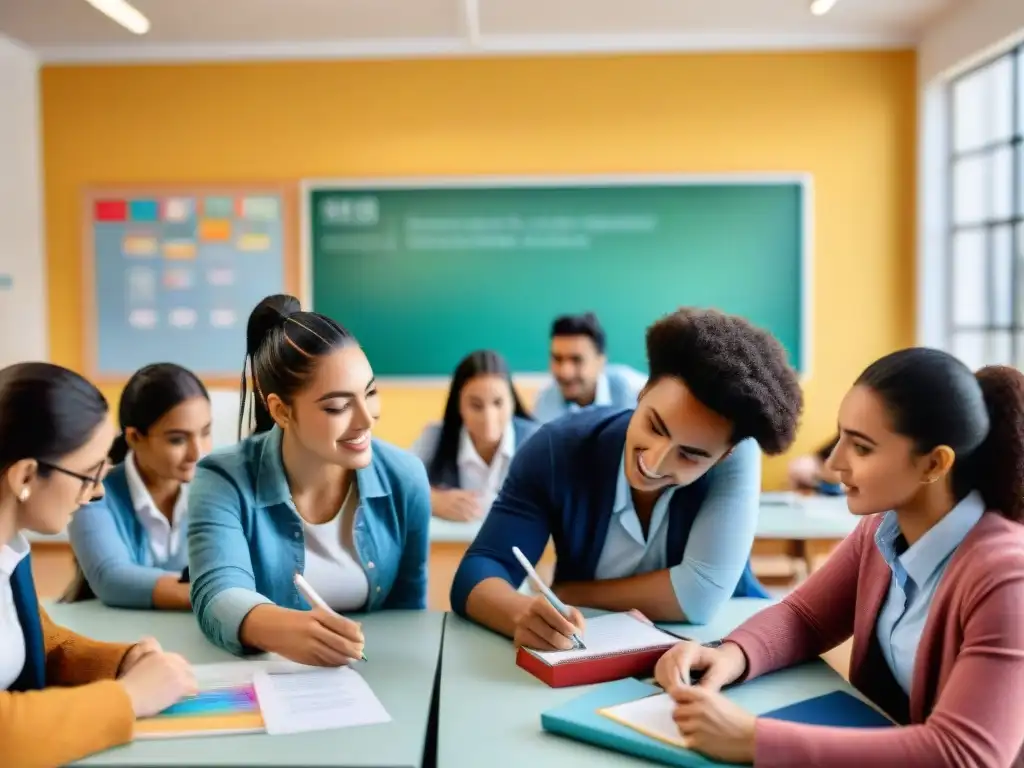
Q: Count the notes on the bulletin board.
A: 15